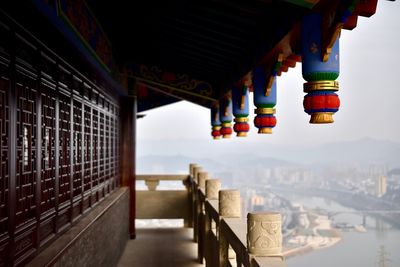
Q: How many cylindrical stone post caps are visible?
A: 6